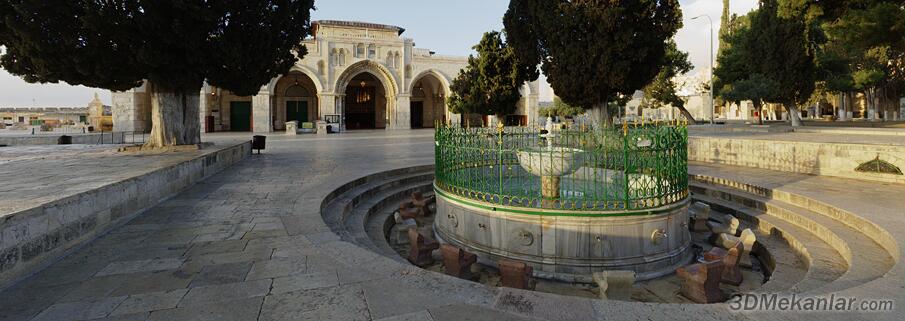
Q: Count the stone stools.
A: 12